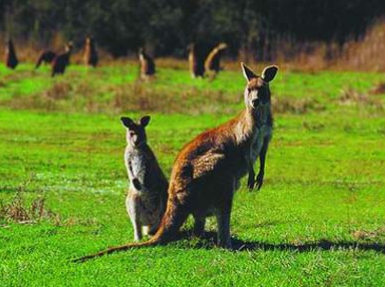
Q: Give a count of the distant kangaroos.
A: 7